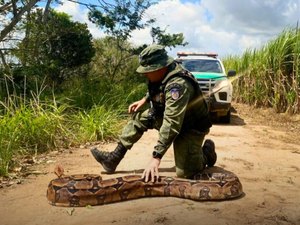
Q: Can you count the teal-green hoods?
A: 1